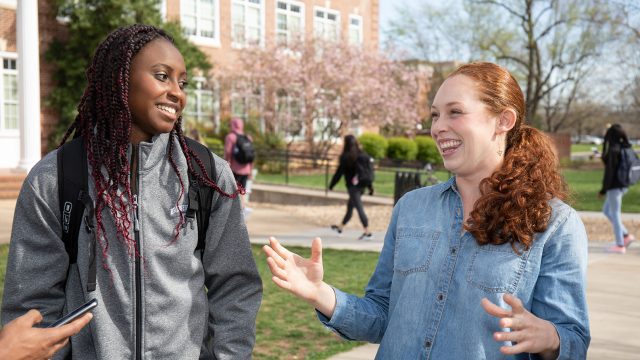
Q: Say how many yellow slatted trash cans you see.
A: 0